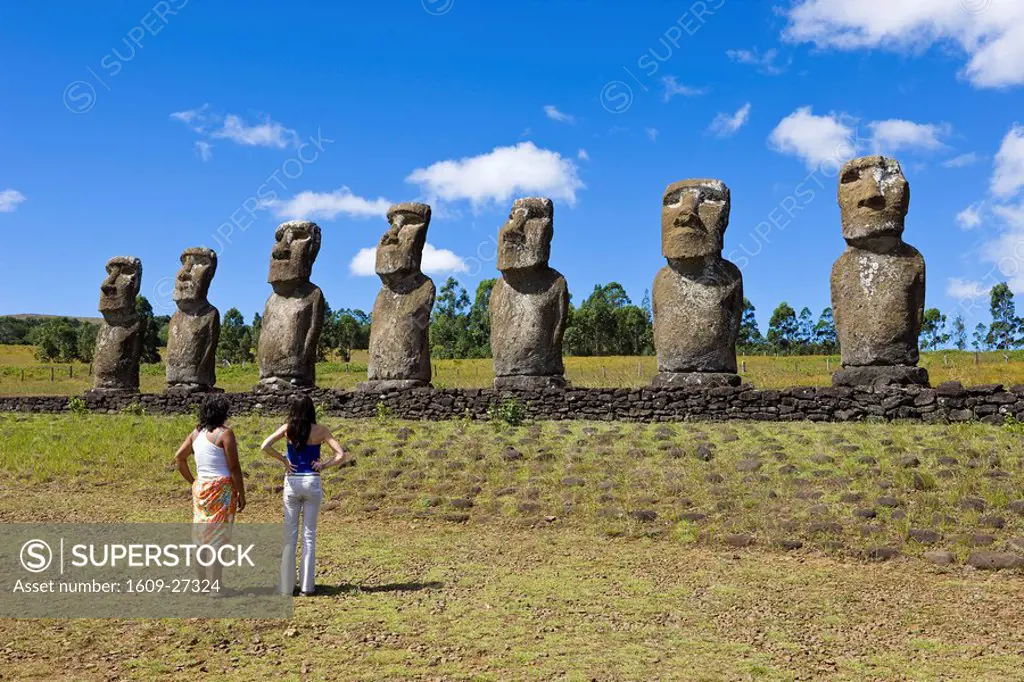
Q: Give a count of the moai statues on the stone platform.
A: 7